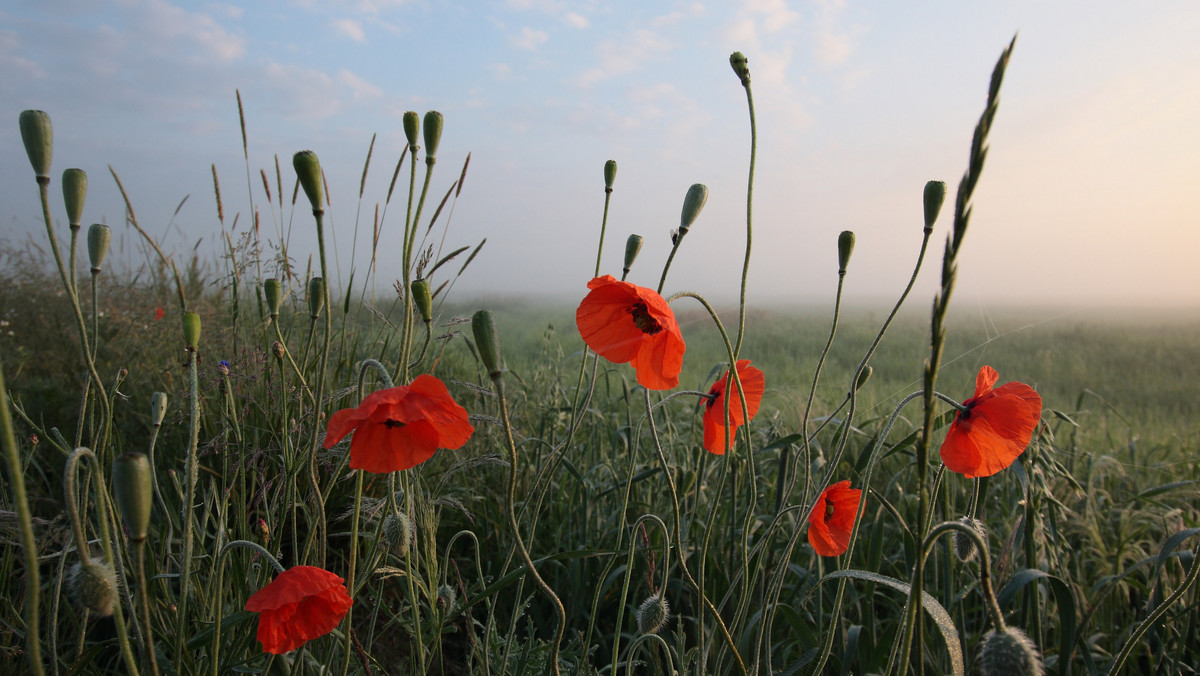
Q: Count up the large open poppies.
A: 6